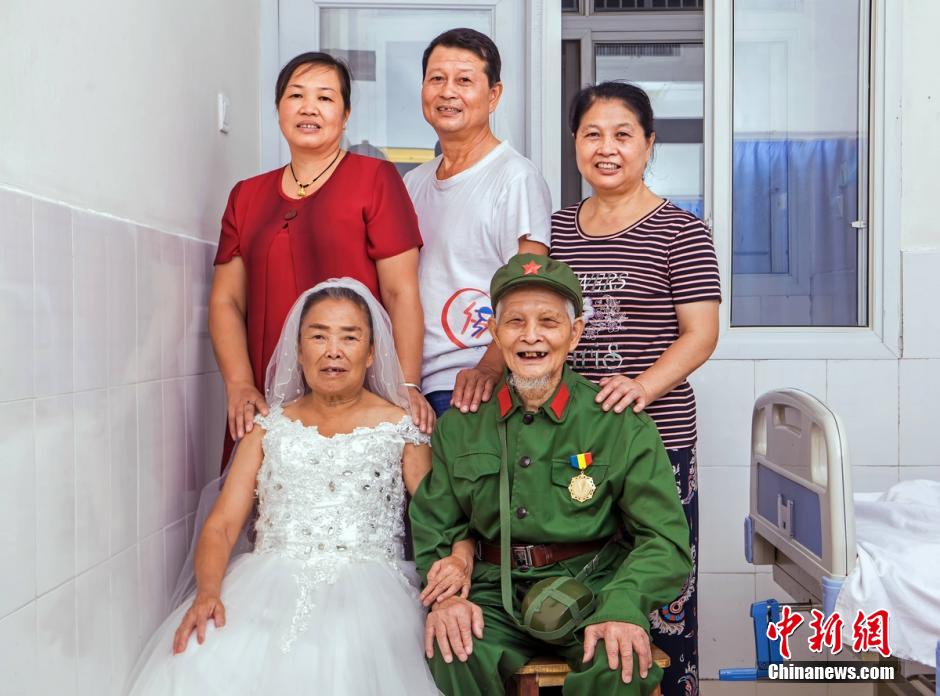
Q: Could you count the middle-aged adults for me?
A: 3